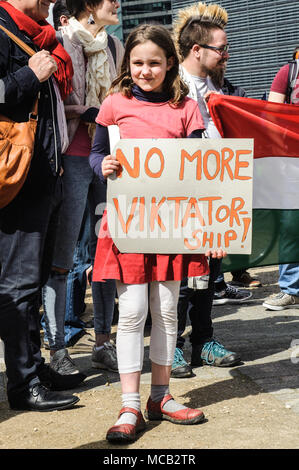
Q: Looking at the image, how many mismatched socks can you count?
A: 0